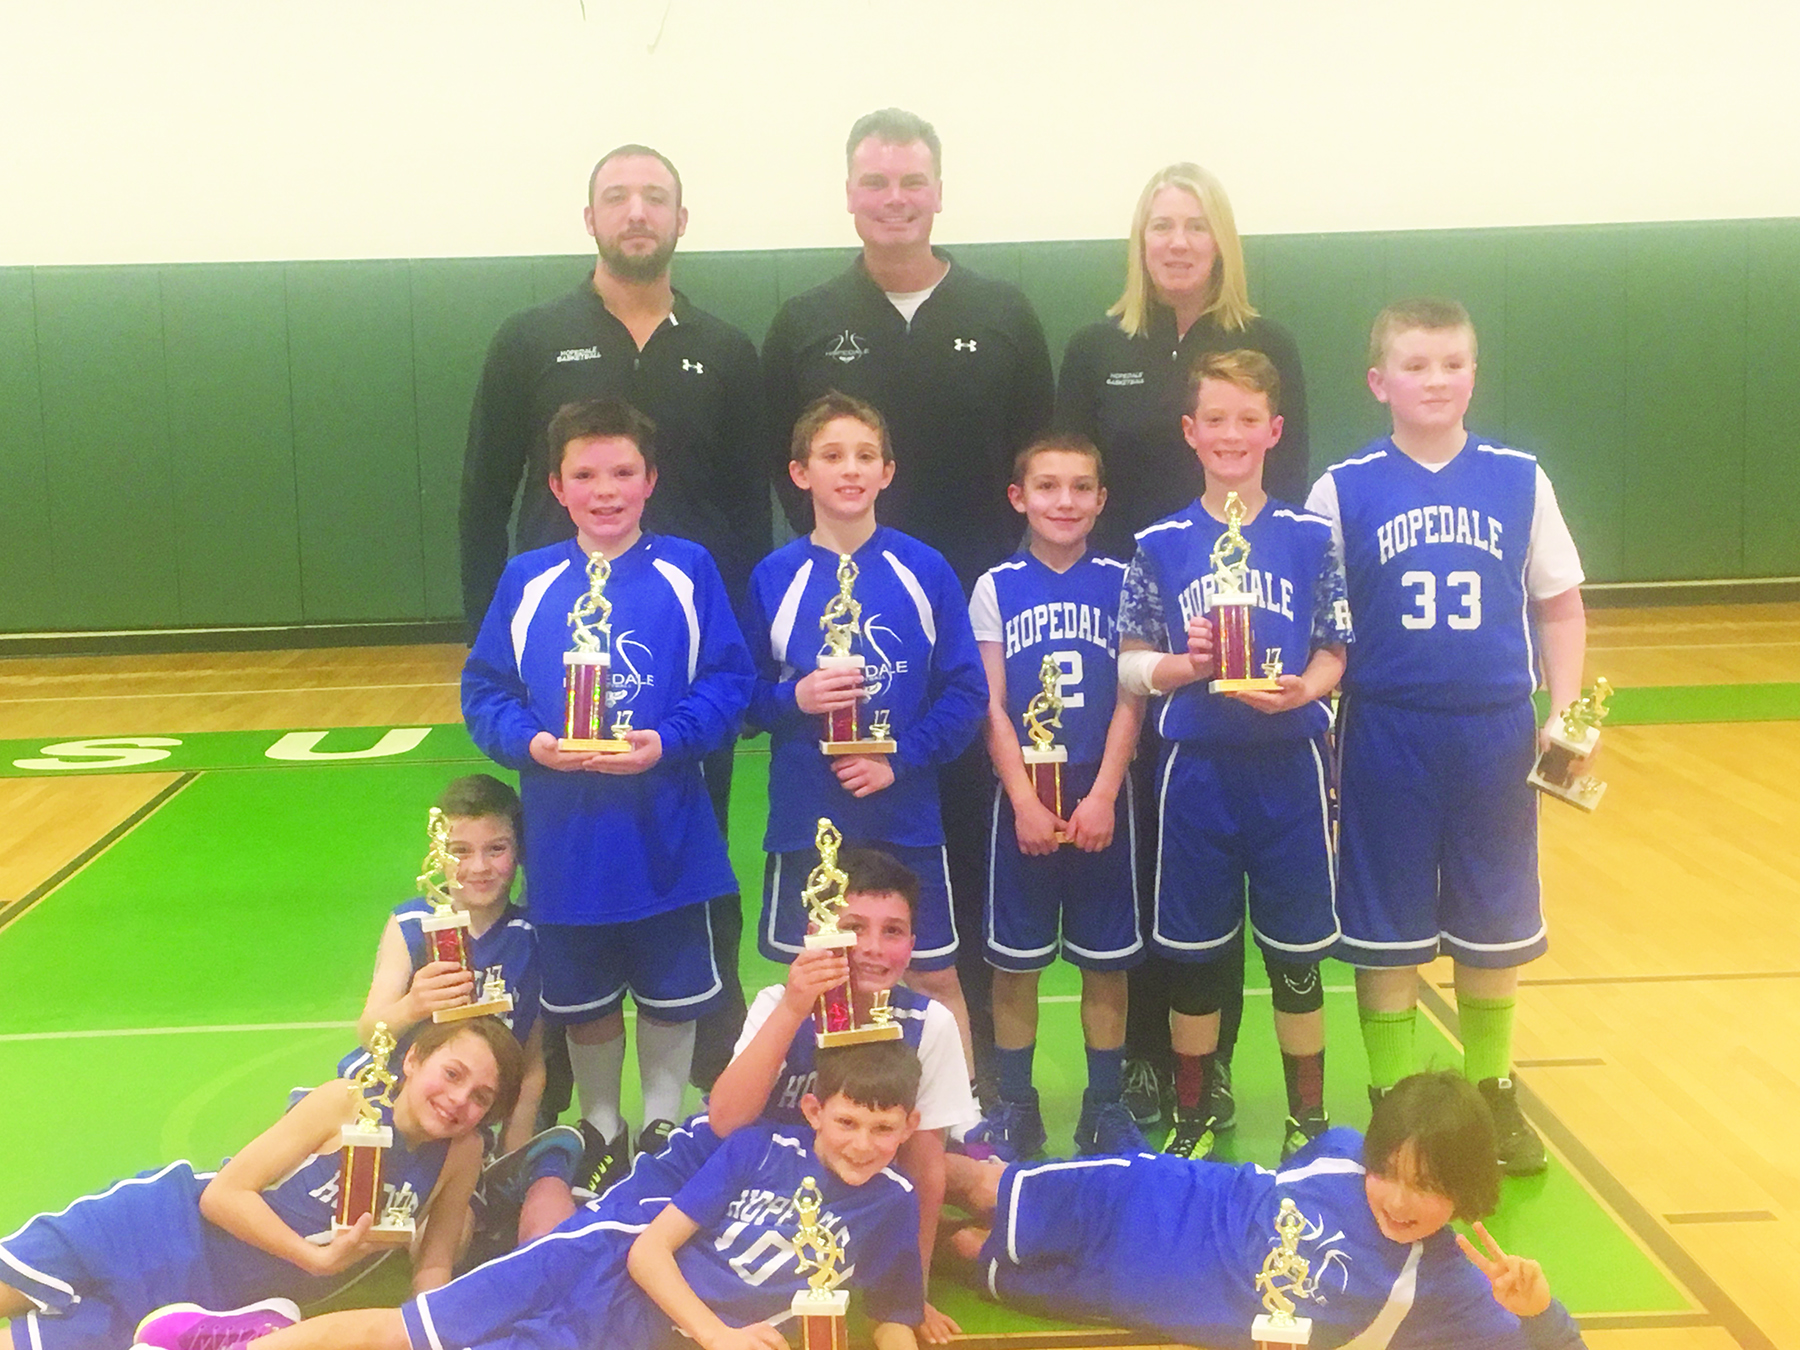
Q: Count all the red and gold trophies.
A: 10